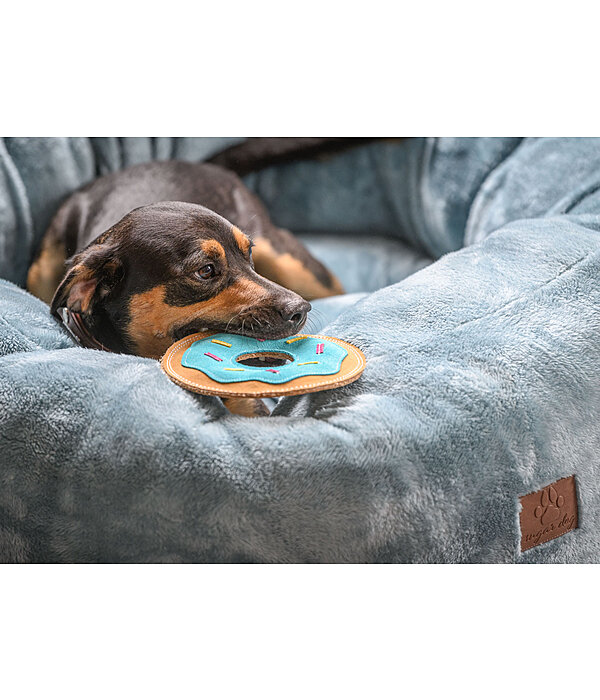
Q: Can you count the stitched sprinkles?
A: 8